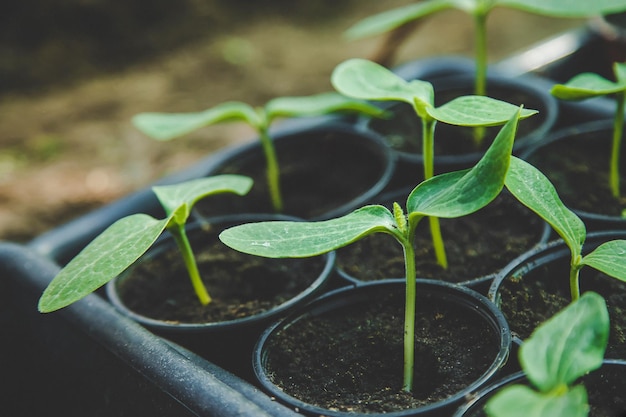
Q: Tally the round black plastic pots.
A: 8